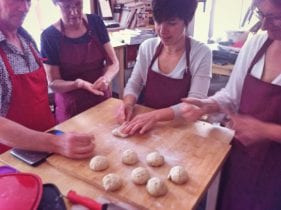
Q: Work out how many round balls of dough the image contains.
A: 7